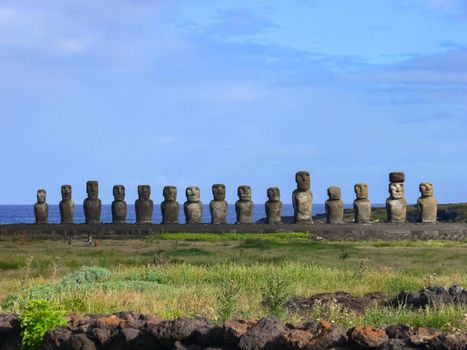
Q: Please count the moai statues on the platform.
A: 15